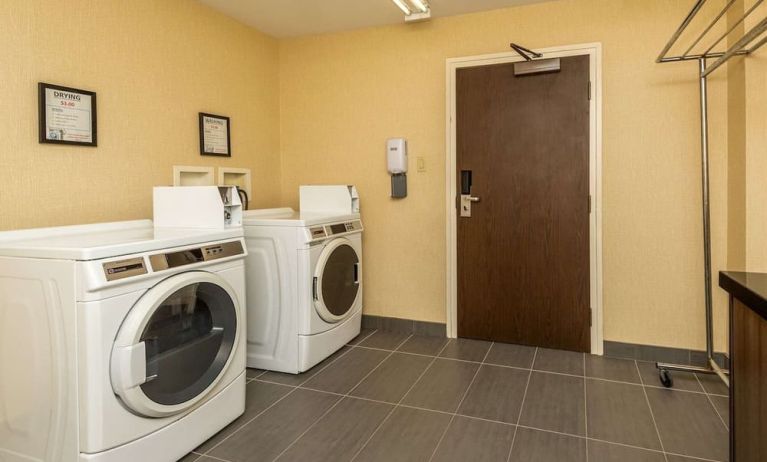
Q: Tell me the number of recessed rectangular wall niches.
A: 2